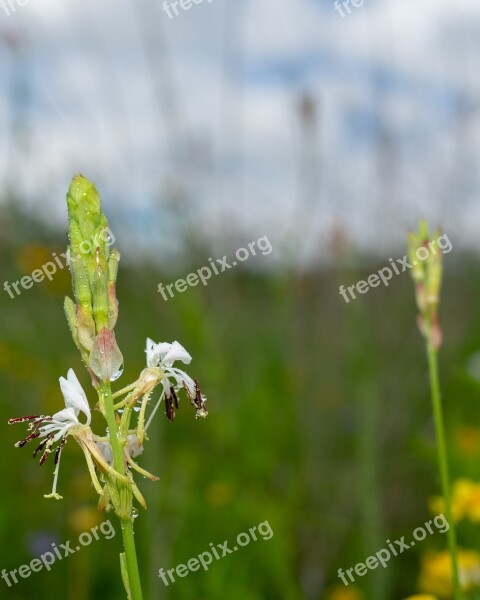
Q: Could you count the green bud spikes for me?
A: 2